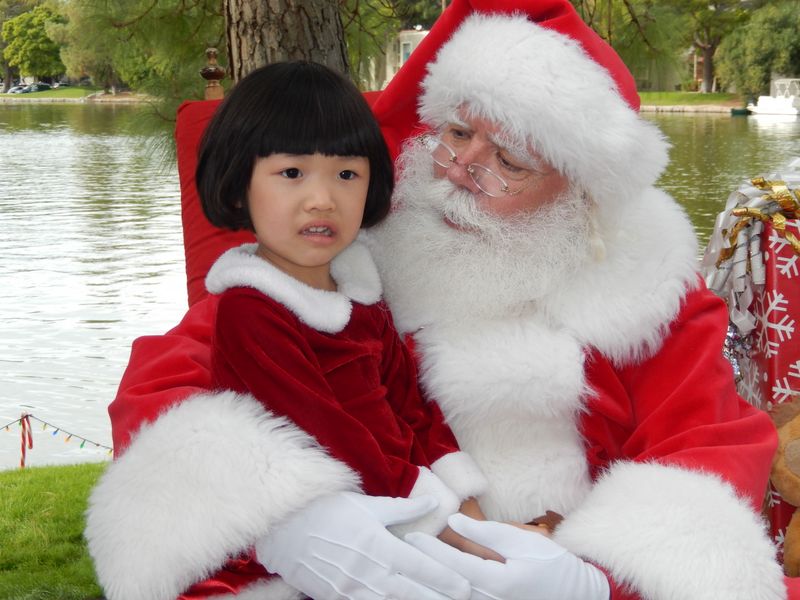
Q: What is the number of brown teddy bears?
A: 1